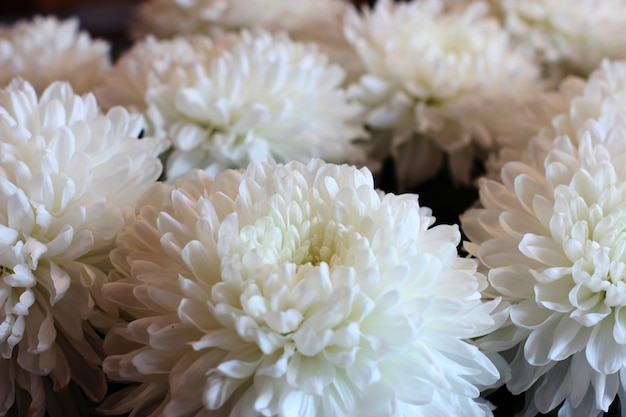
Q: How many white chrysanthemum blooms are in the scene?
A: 8